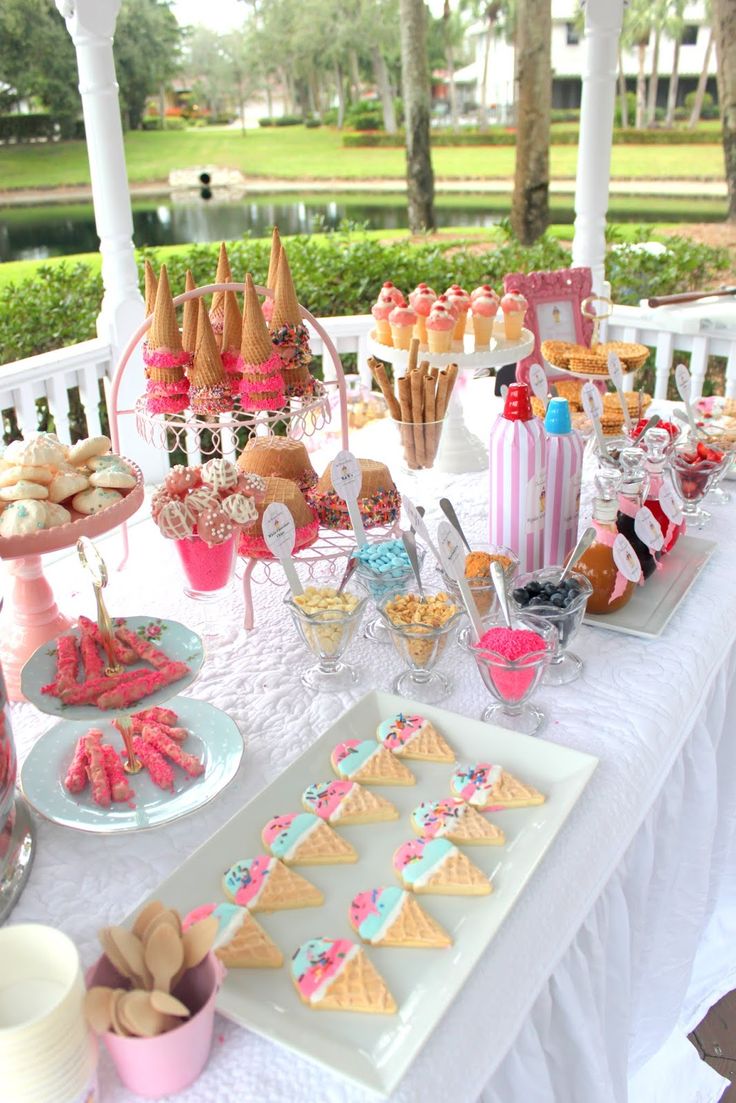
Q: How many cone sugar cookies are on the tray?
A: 11